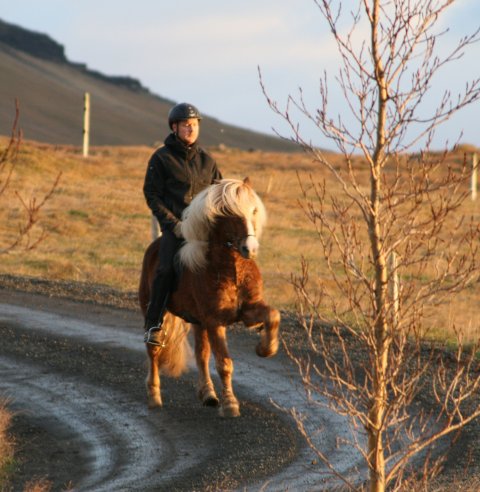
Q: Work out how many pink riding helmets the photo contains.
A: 0